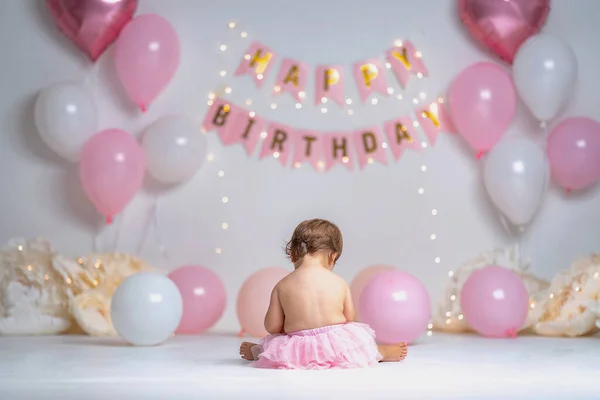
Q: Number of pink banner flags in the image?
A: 13